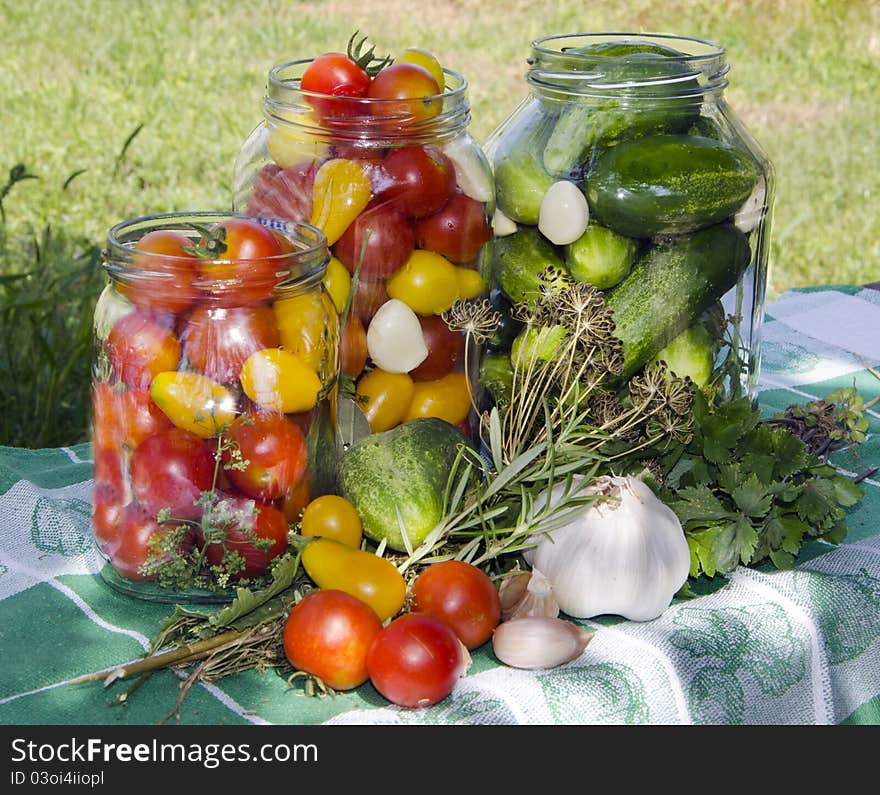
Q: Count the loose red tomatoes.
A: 3